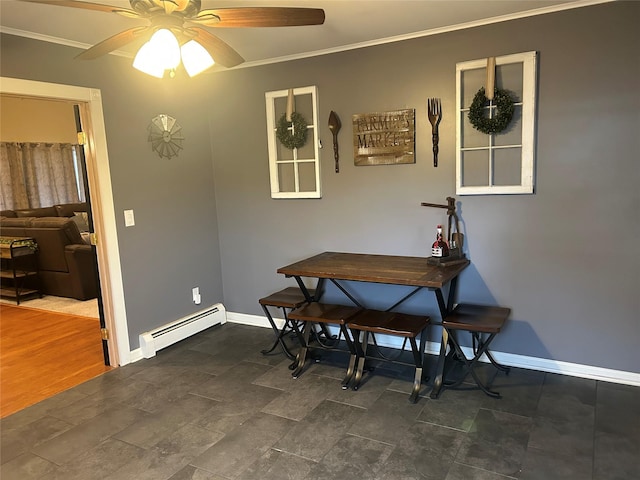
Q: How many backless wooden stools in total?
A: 4